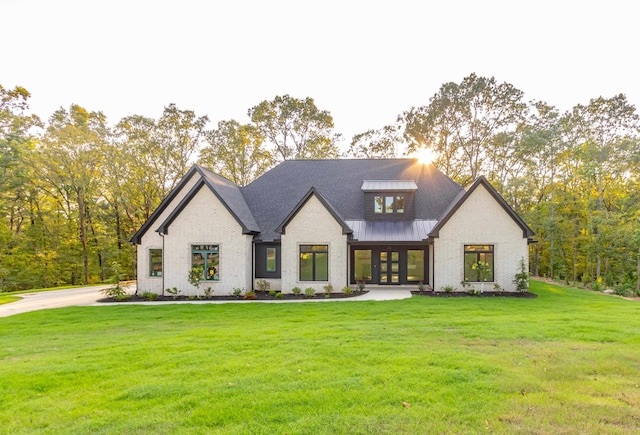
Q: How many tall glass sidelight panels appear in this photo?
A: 2